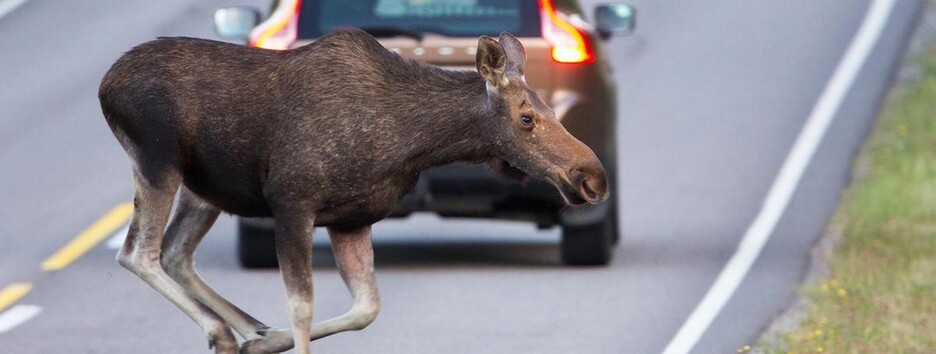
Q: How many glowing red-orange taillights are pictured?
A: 2